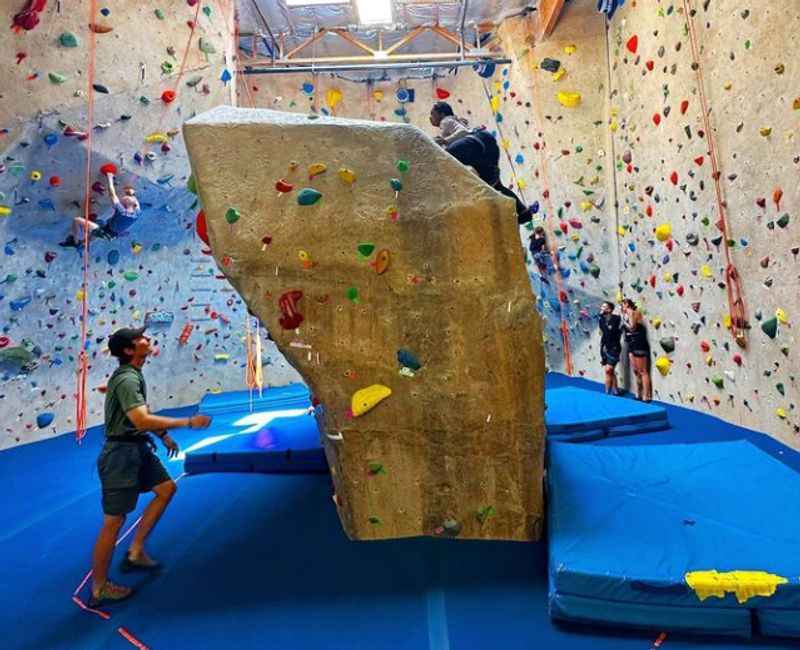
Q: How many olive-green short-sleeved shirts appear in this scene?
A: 1